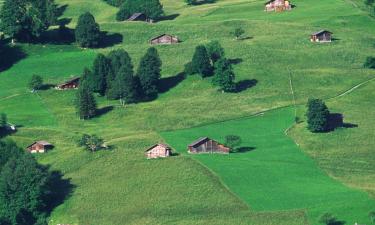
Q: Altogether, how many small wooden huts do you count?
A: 8